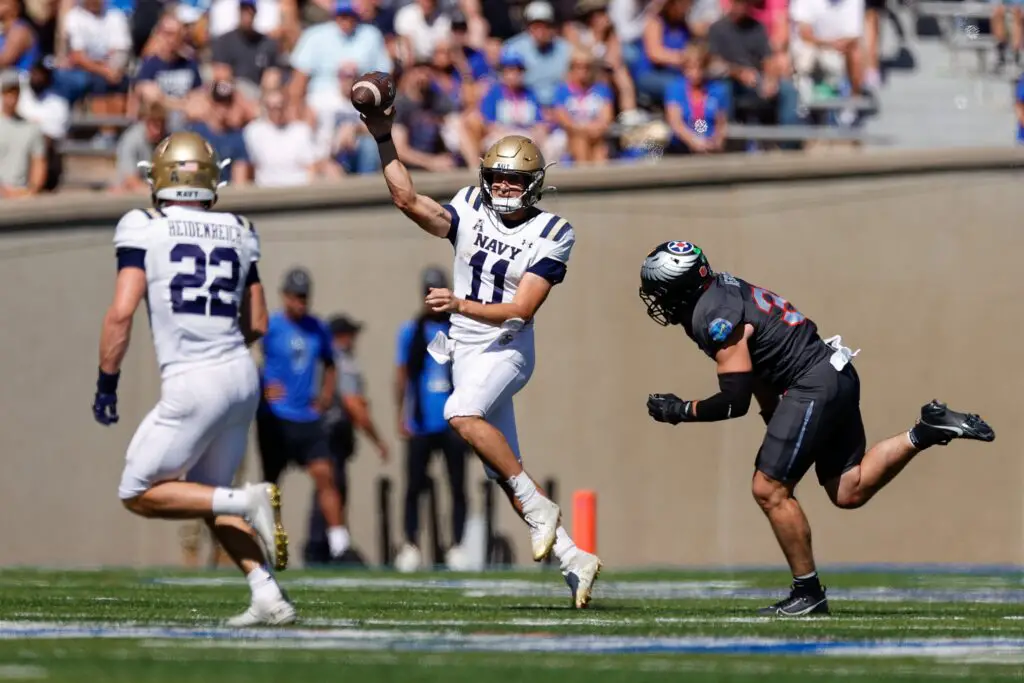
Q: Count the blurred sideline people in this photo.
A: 3